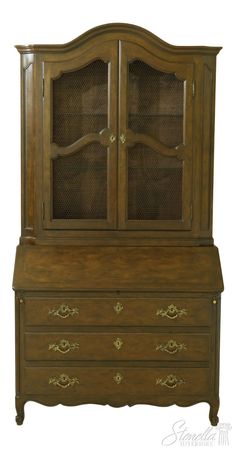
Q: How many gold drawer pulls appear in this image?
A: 6